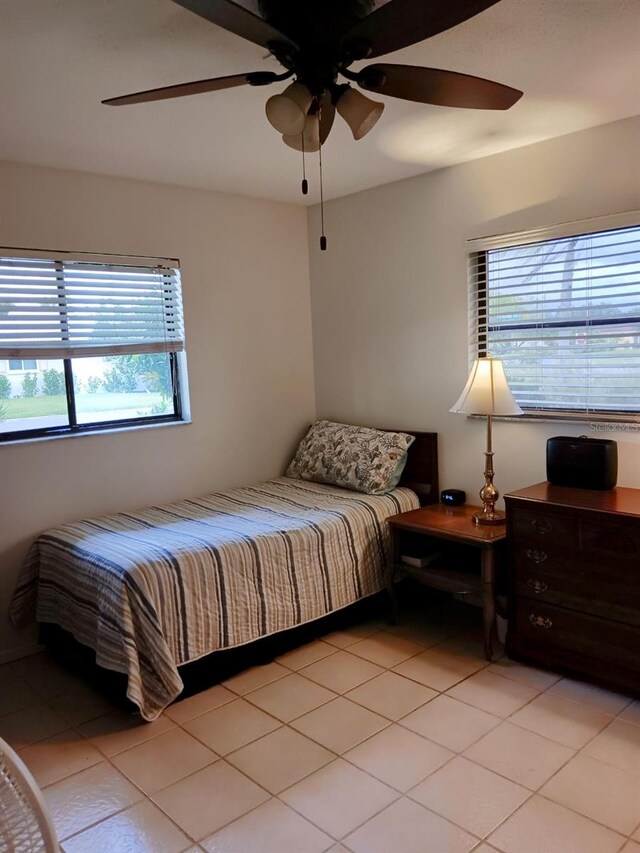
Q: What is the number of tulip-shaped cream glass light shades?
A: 3